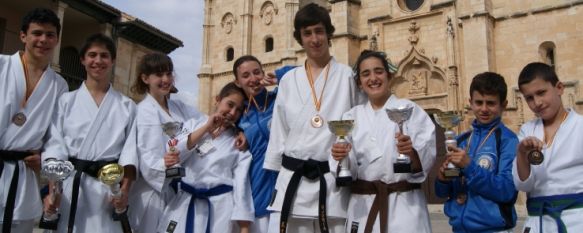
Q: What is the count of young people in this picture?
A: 9